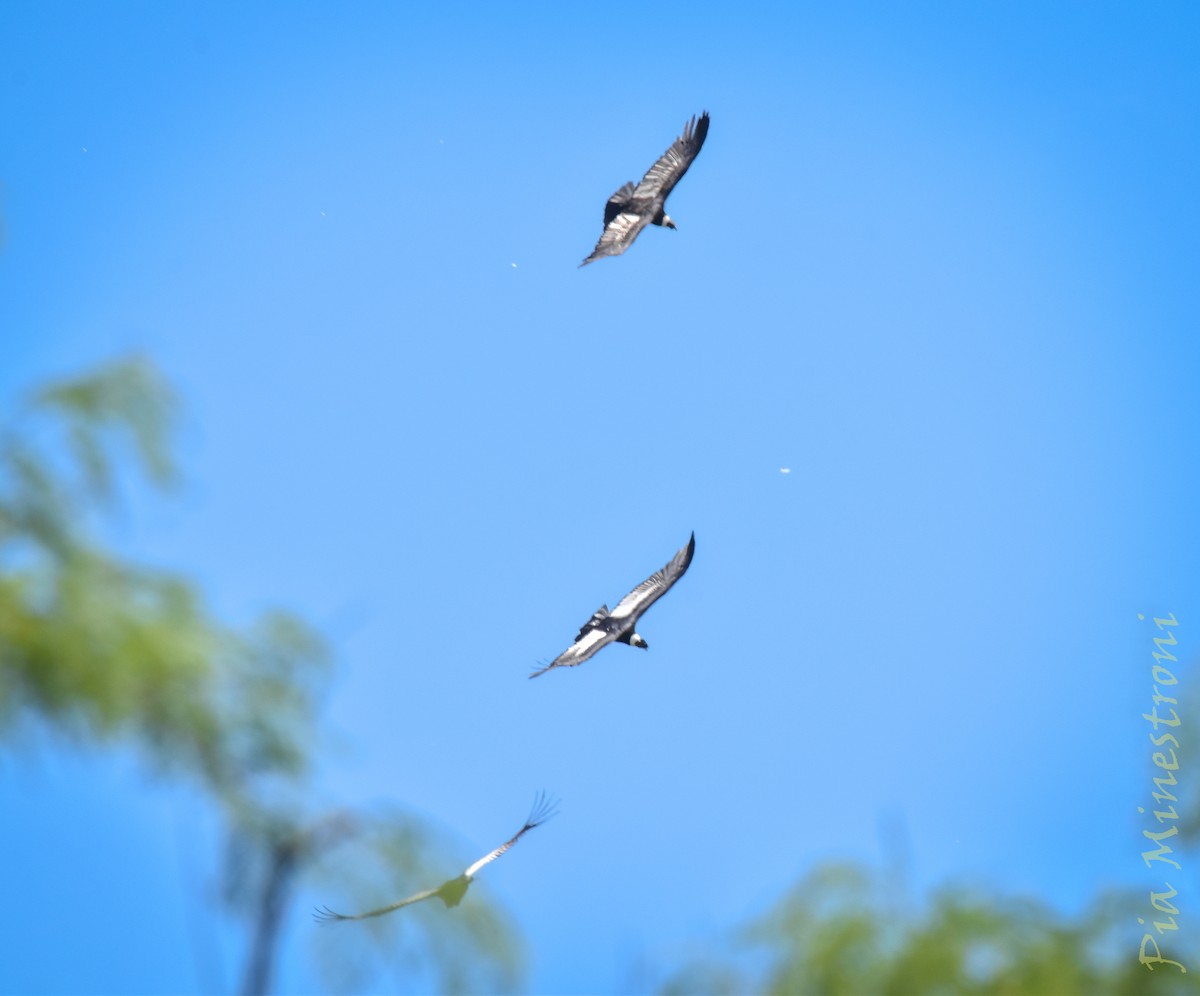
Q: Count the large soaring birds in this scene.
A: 3